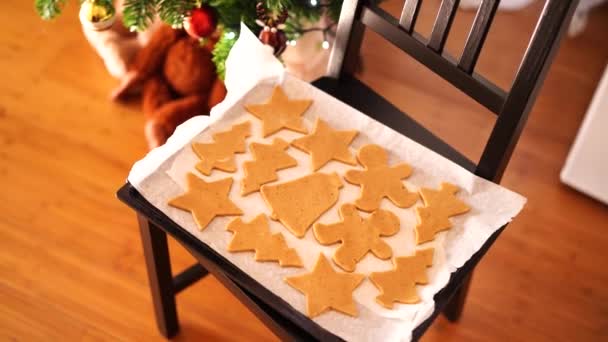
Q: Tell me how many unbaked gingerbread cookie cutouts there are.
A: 12